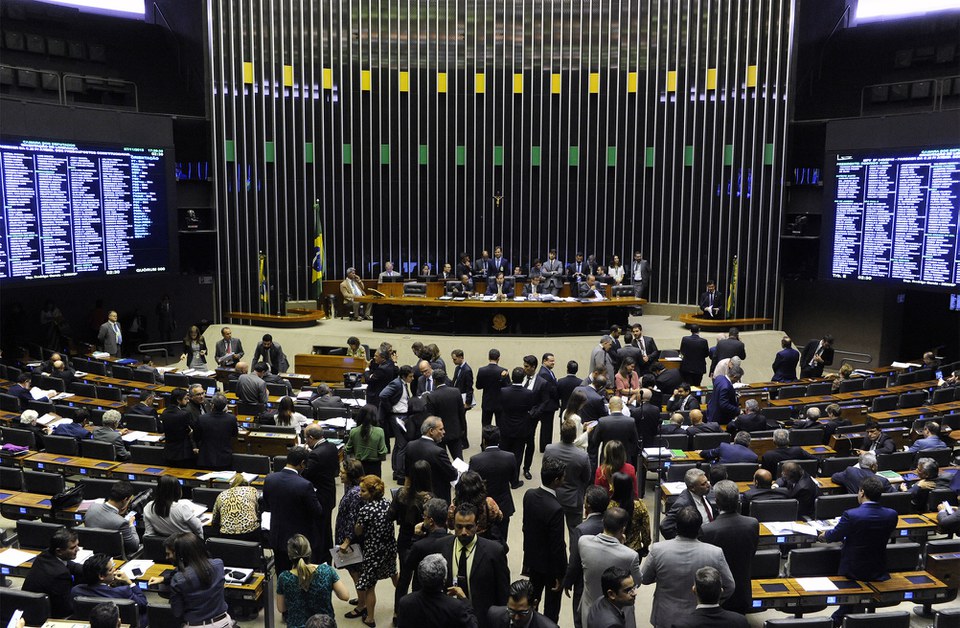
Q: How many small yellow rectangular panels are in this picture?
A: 14